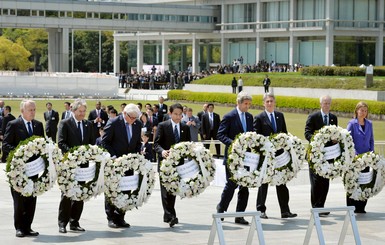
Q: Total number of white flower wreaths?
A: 8